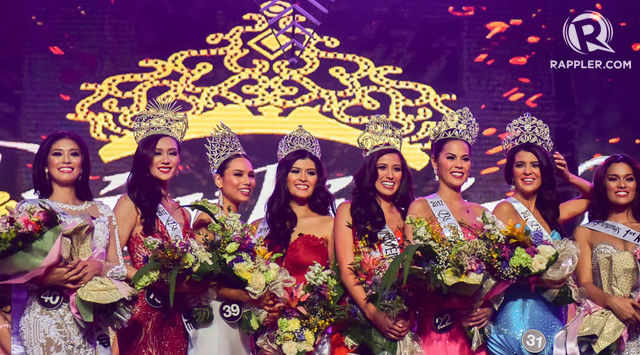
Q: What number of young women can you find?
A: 8